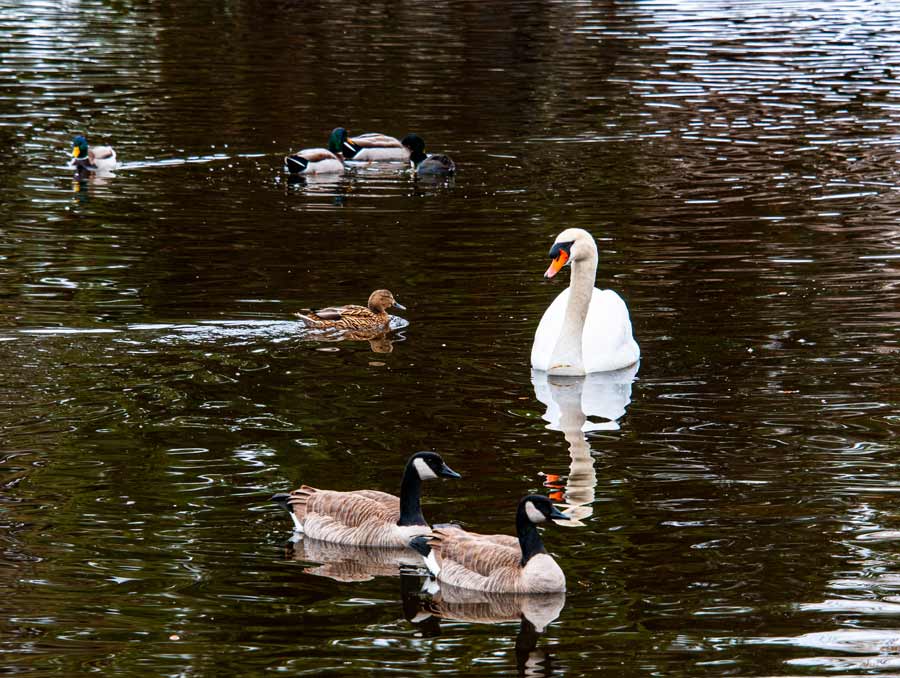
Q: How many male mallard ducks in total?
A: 3